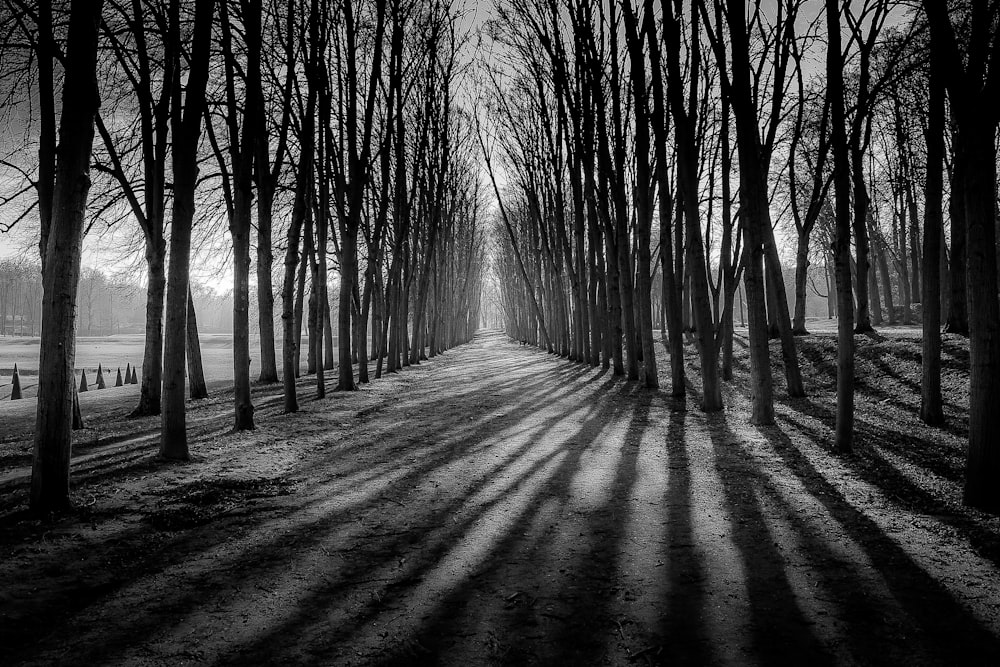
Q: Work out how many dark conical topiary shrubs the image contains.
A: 6